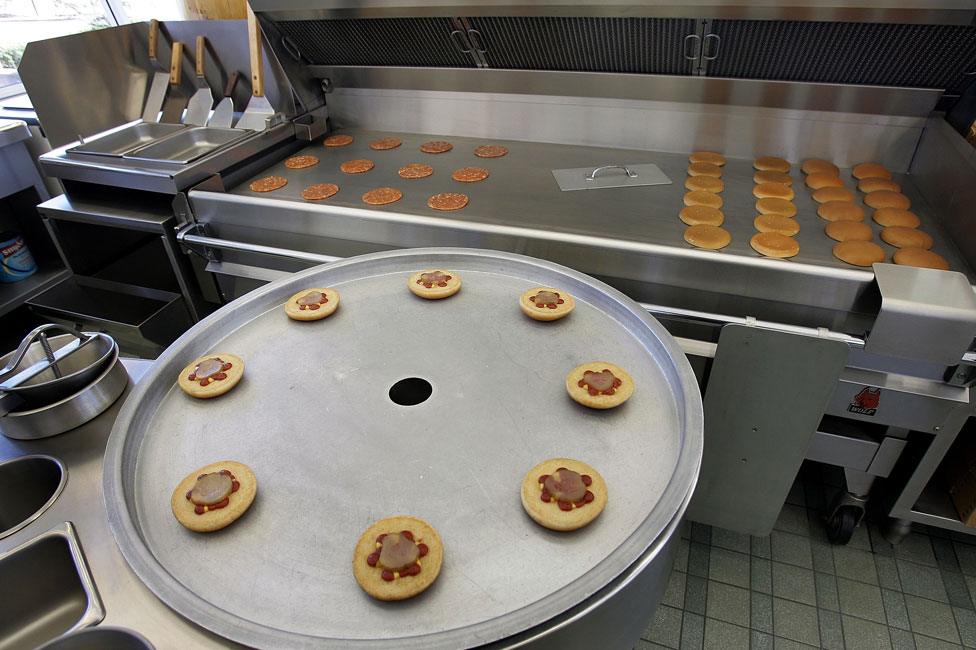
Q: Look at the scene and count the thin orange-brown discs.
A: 12